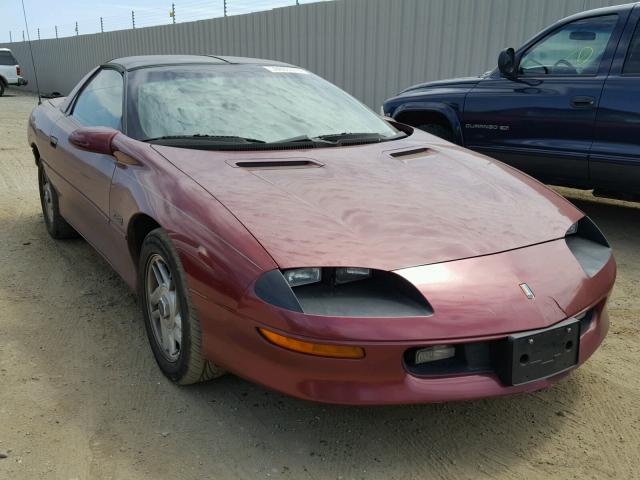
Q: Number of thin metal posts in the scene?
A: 10